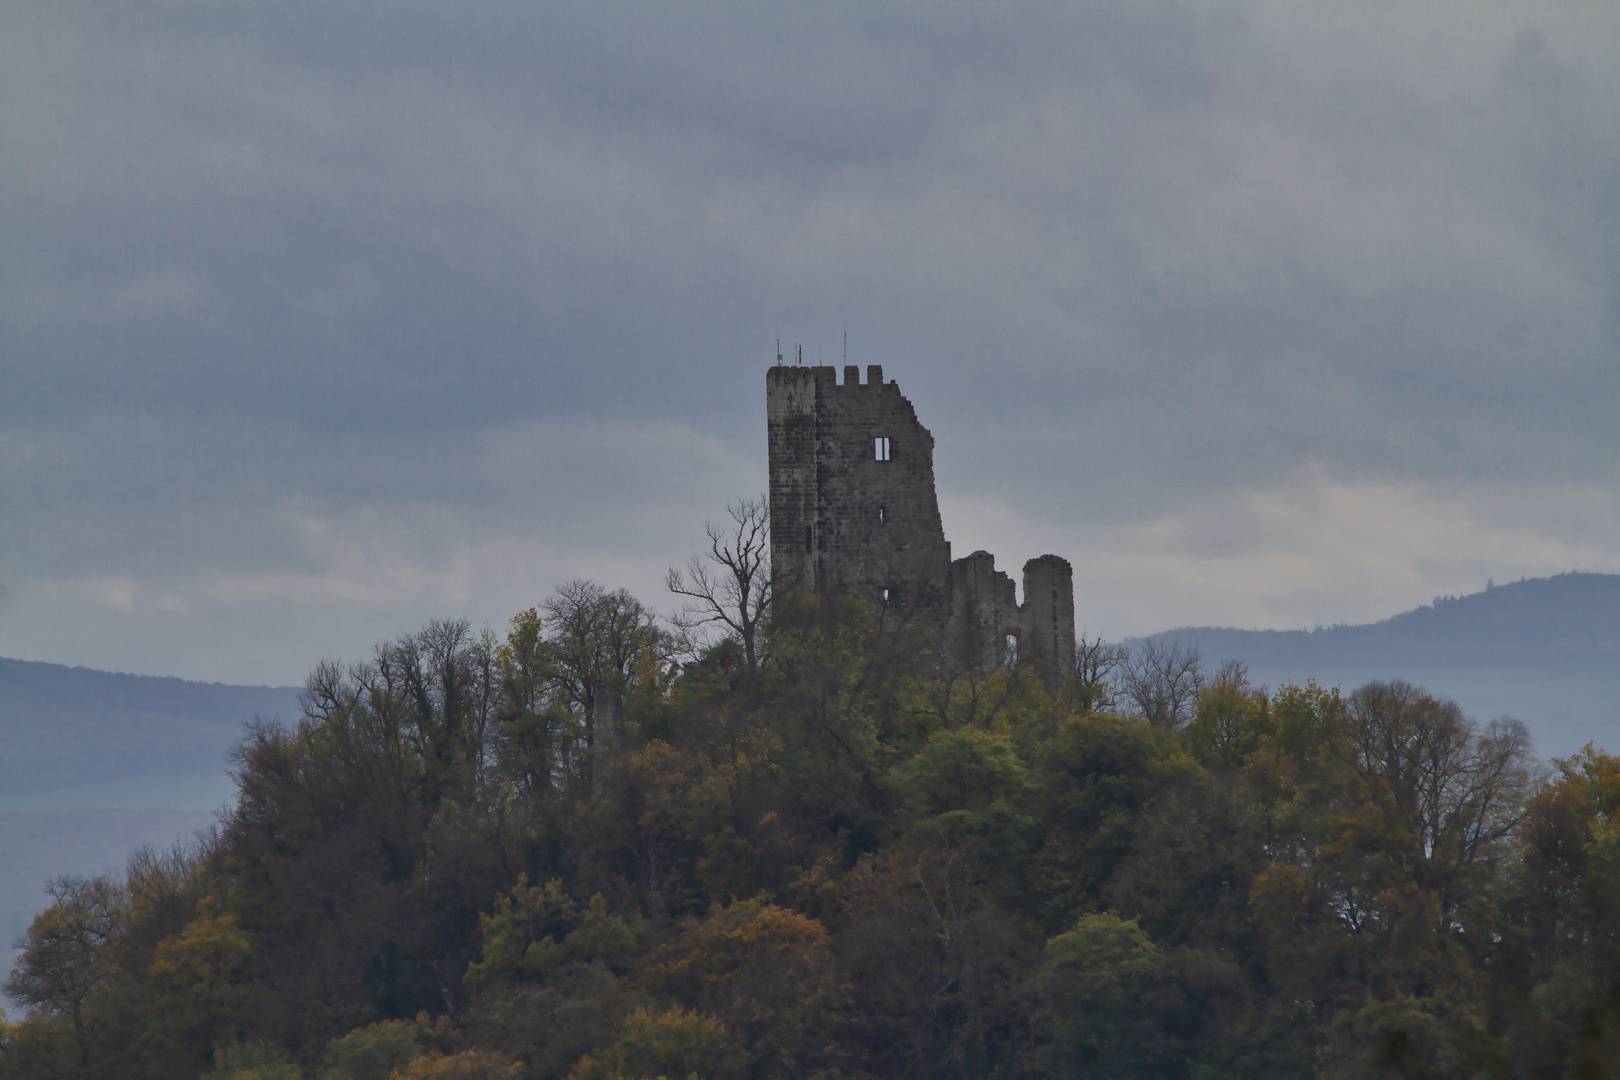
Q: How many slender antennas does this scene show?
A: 5